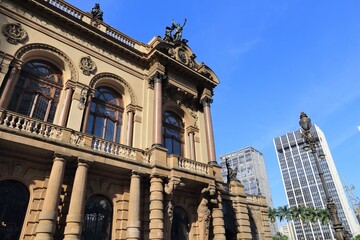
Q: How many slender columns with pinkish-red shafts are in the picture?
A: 7